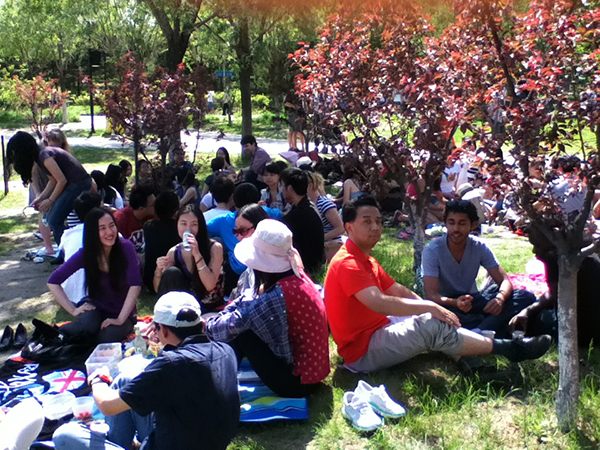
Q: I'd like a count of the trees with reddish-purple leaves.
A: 4